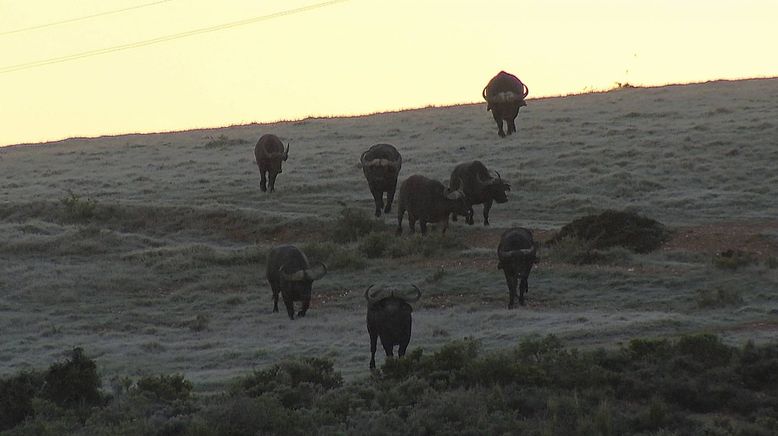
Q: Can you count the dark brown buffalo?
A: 8